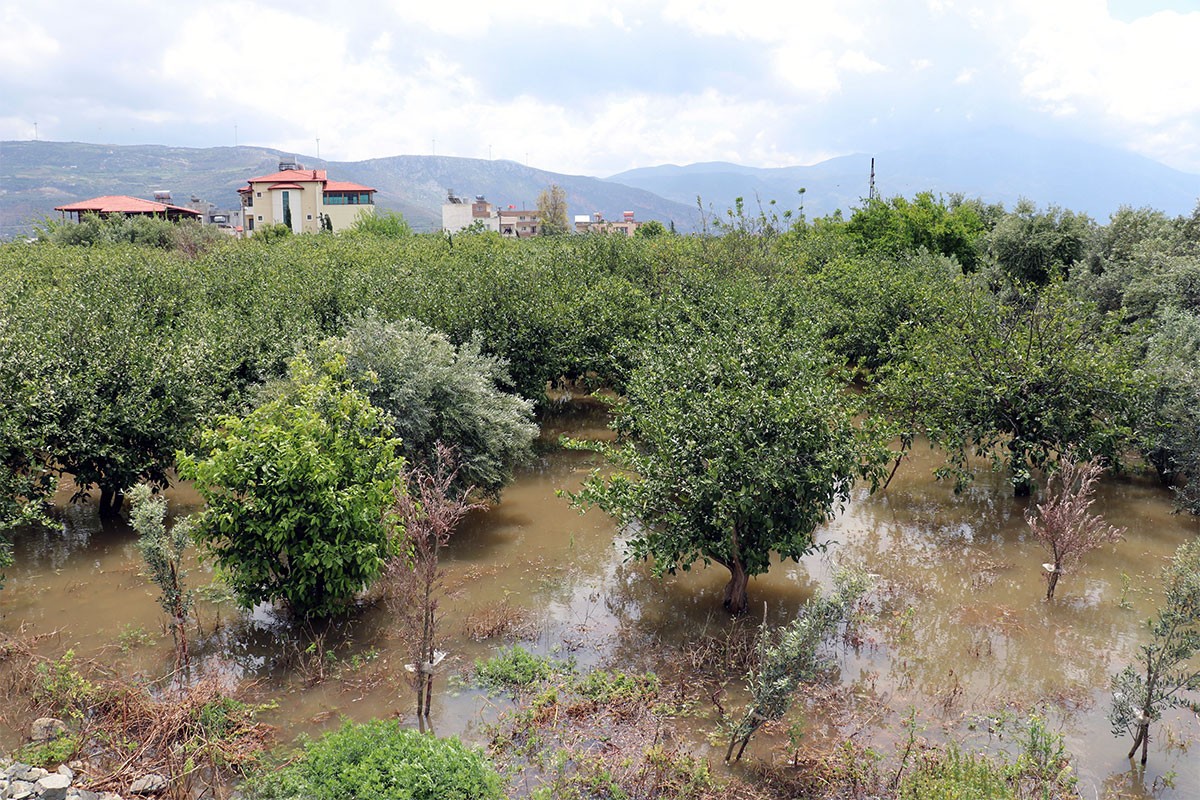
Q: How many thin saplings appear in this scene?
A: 5